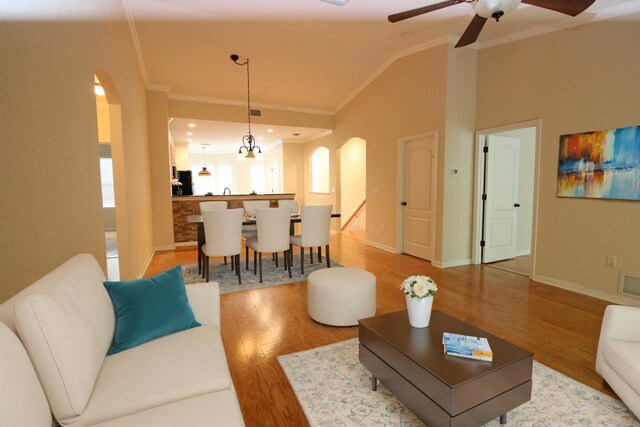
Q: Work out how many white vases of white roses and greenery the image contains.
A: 1